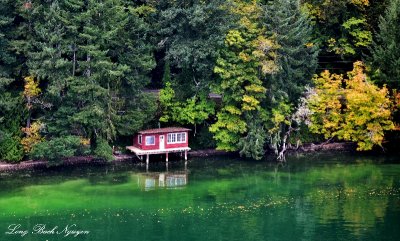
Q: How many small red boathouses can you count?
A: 1